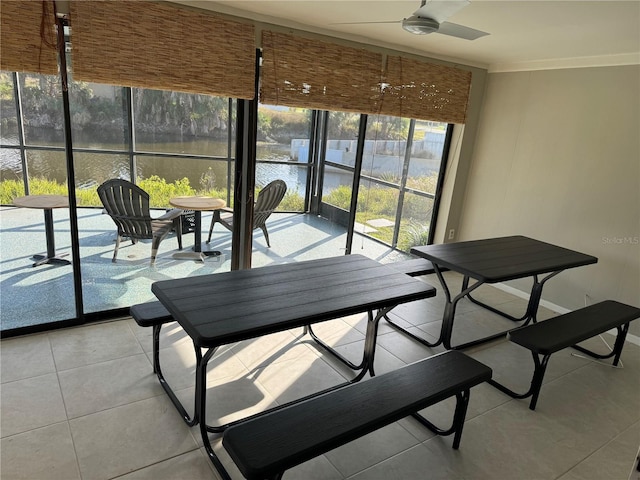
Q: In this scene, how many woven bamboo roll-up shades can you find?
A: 4